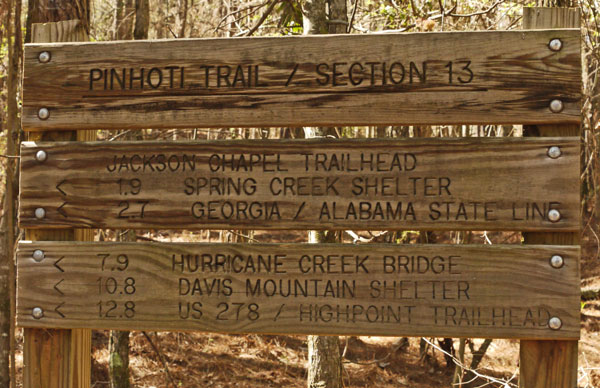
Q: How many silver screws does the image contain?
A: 12